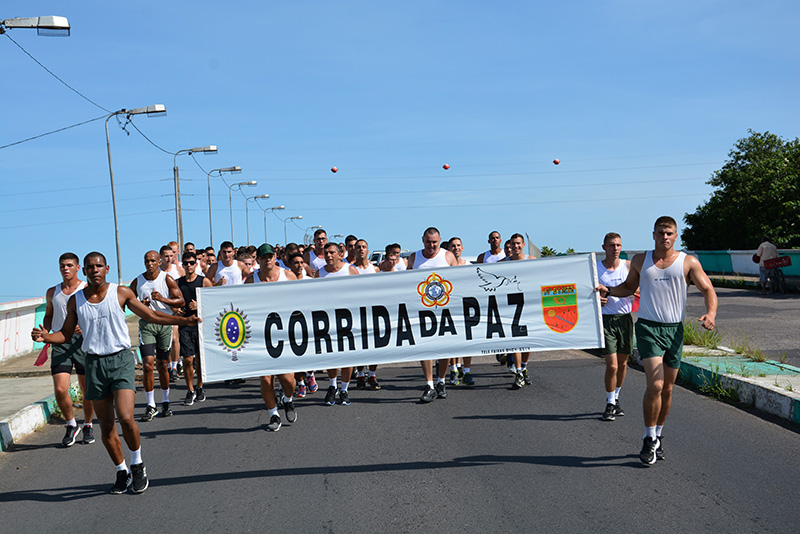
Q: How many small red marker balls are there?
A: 3